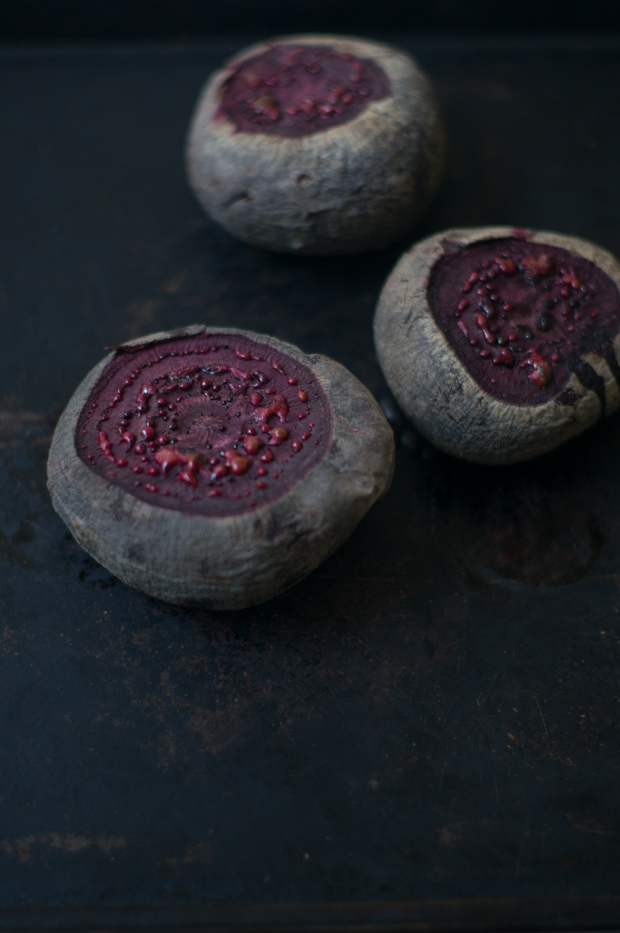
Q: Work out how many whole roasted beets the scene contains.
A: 3